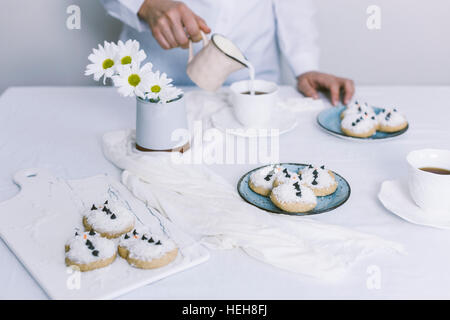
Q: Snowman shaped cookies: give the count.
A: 9